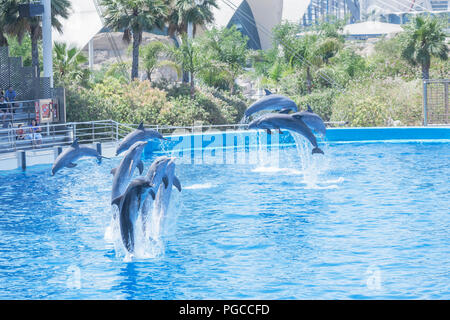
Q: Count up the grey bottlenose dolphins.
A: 9